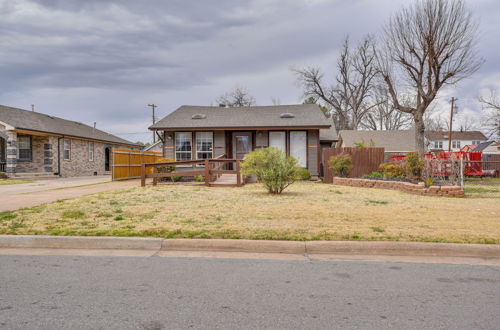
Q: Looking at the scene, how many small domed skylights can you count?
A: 2